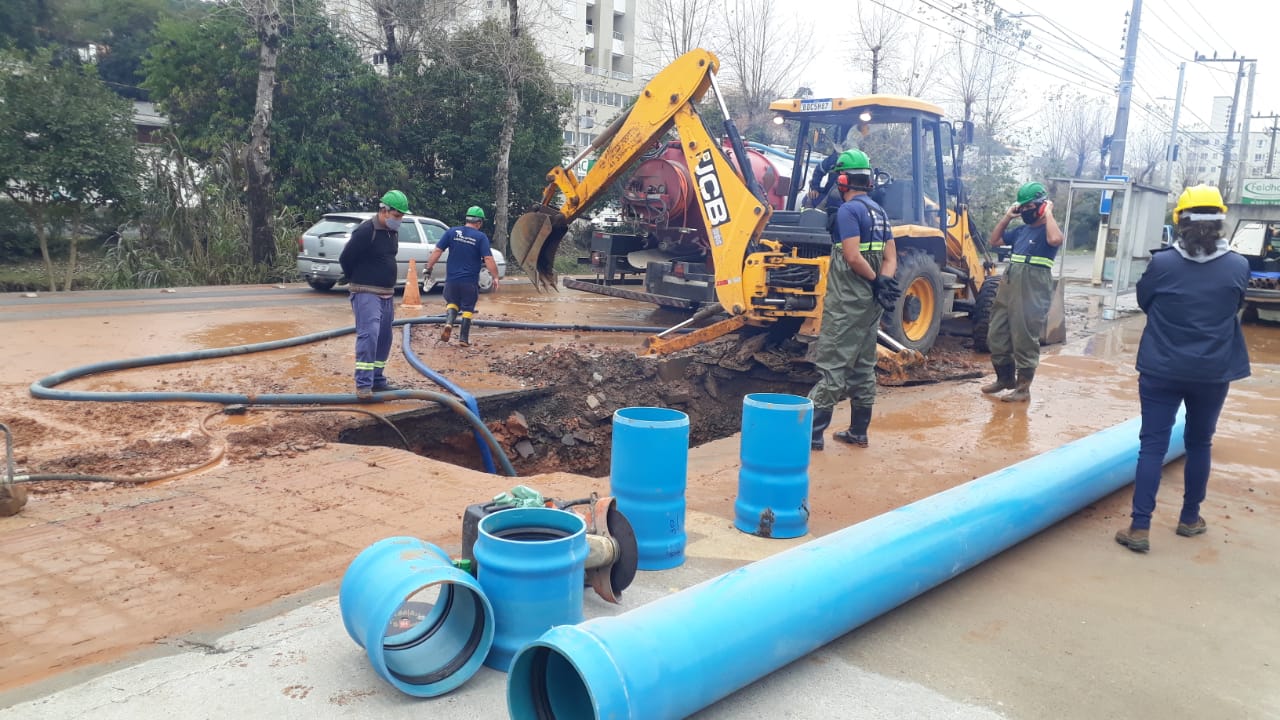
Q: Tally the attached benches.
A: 0